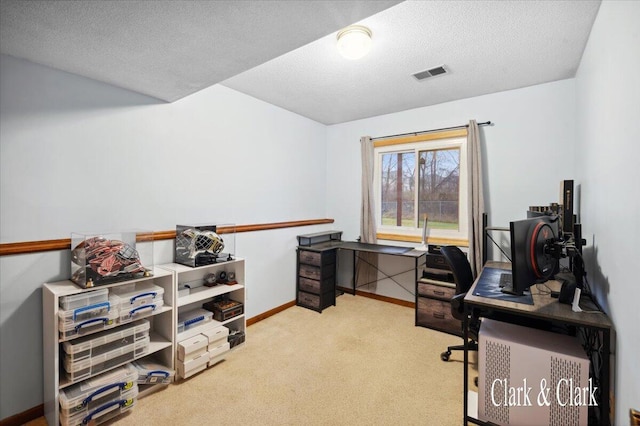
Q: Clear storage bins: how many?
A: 11